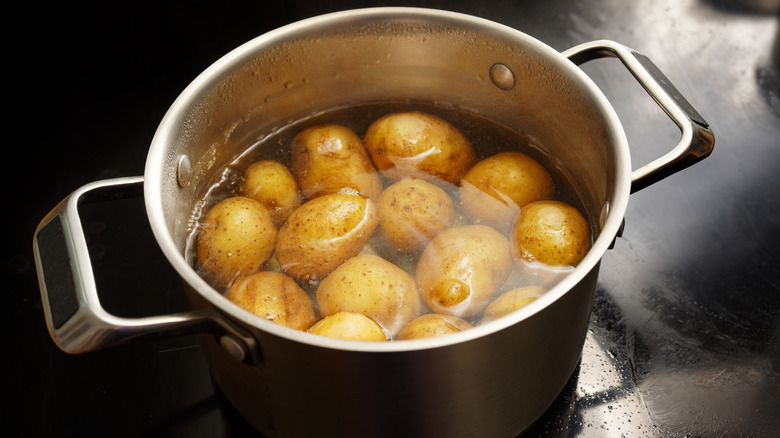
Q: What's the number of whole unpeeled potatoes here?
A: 14